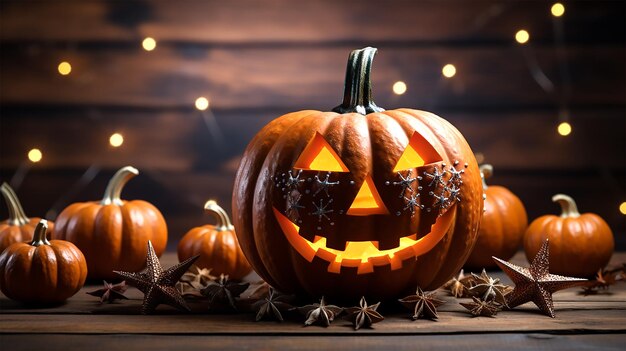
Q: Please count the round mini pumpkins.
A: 6